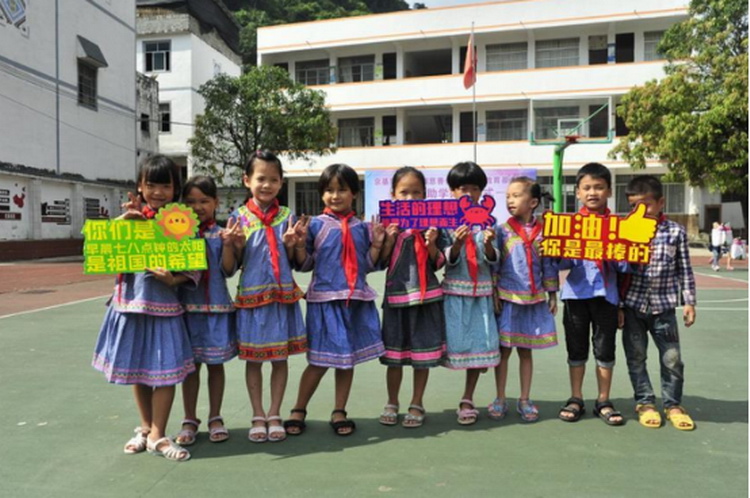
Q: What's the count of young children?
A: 9